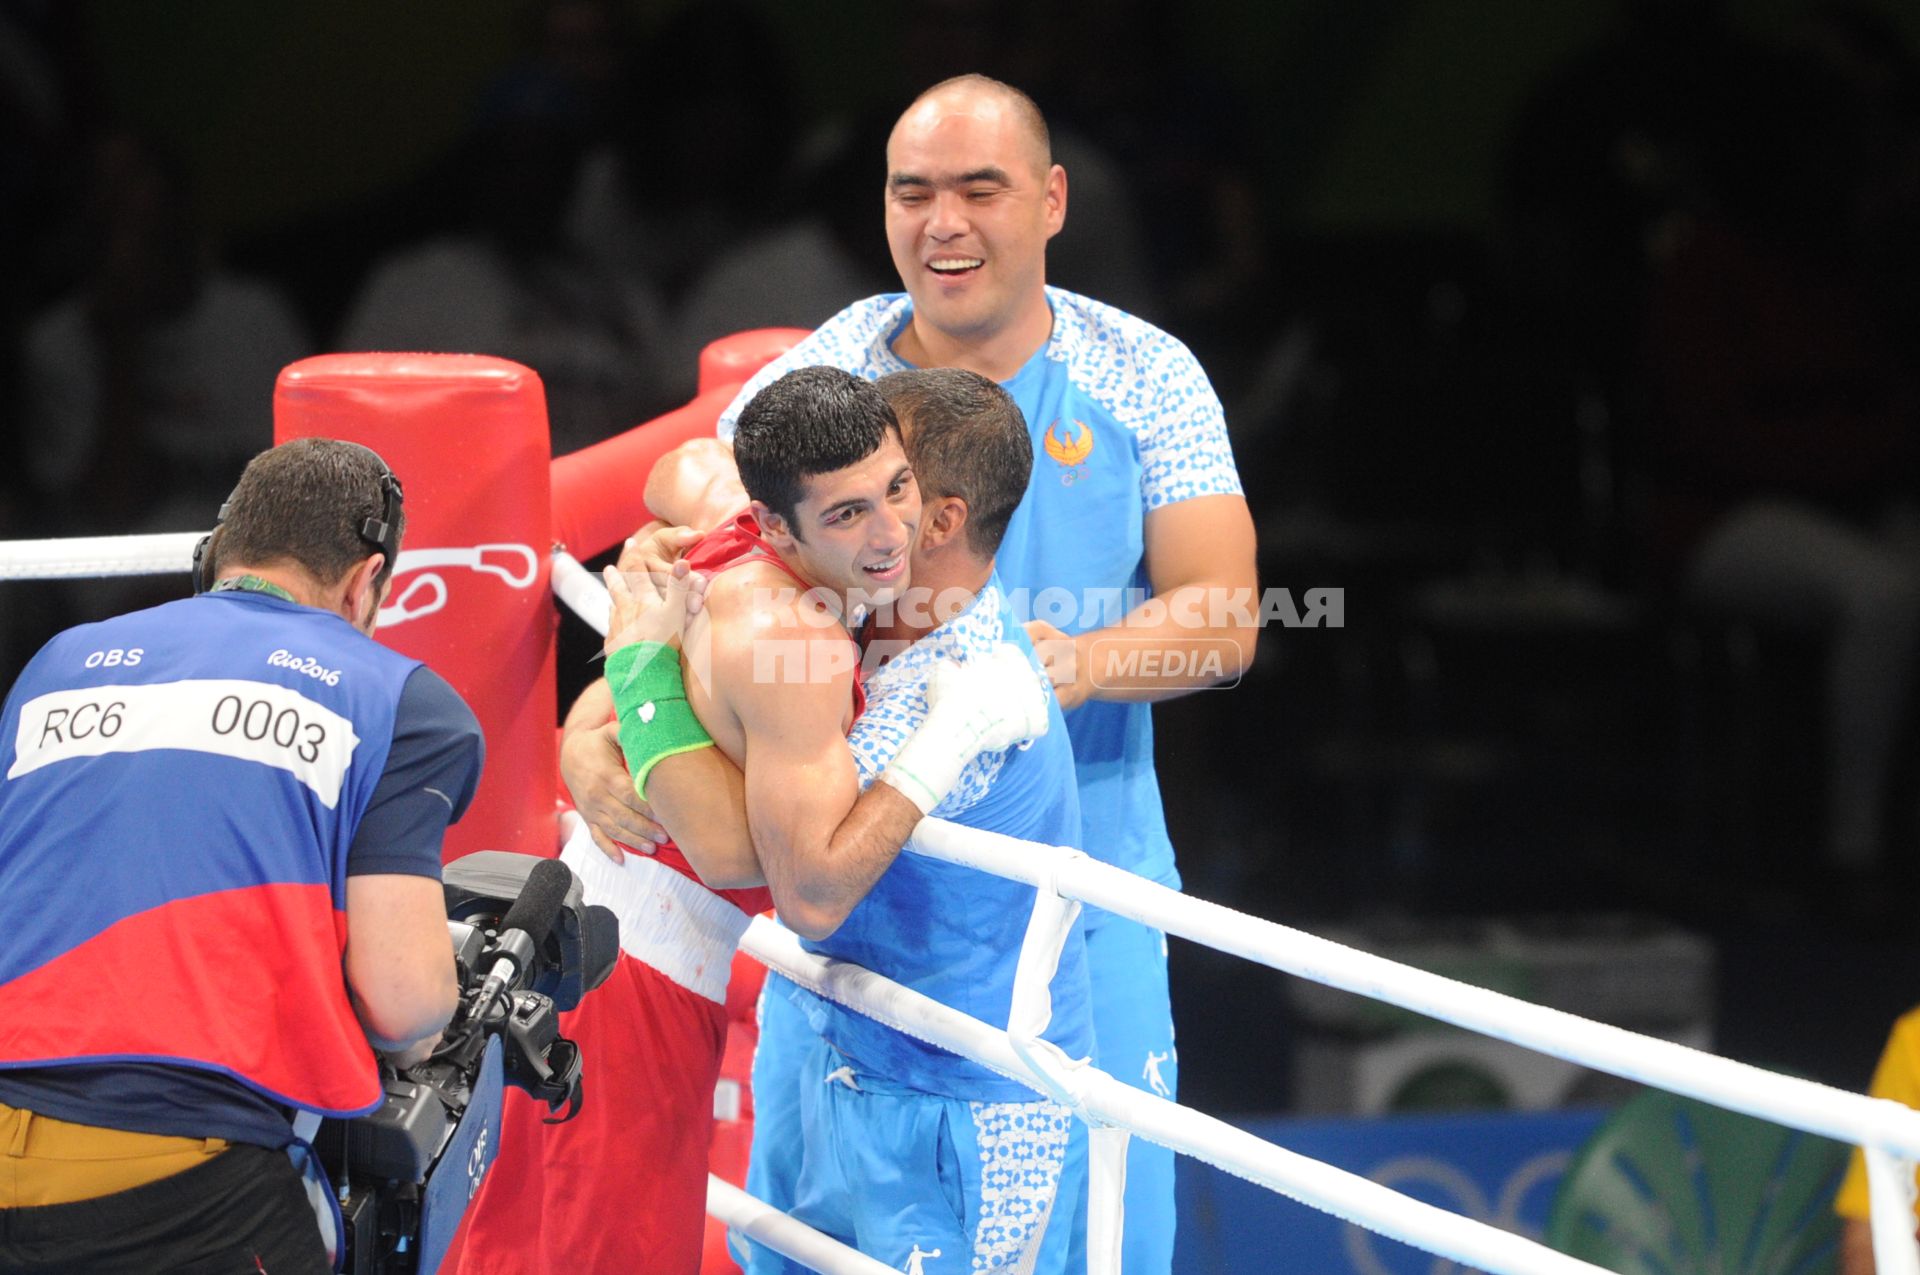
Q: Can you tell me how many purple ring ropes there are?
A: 0